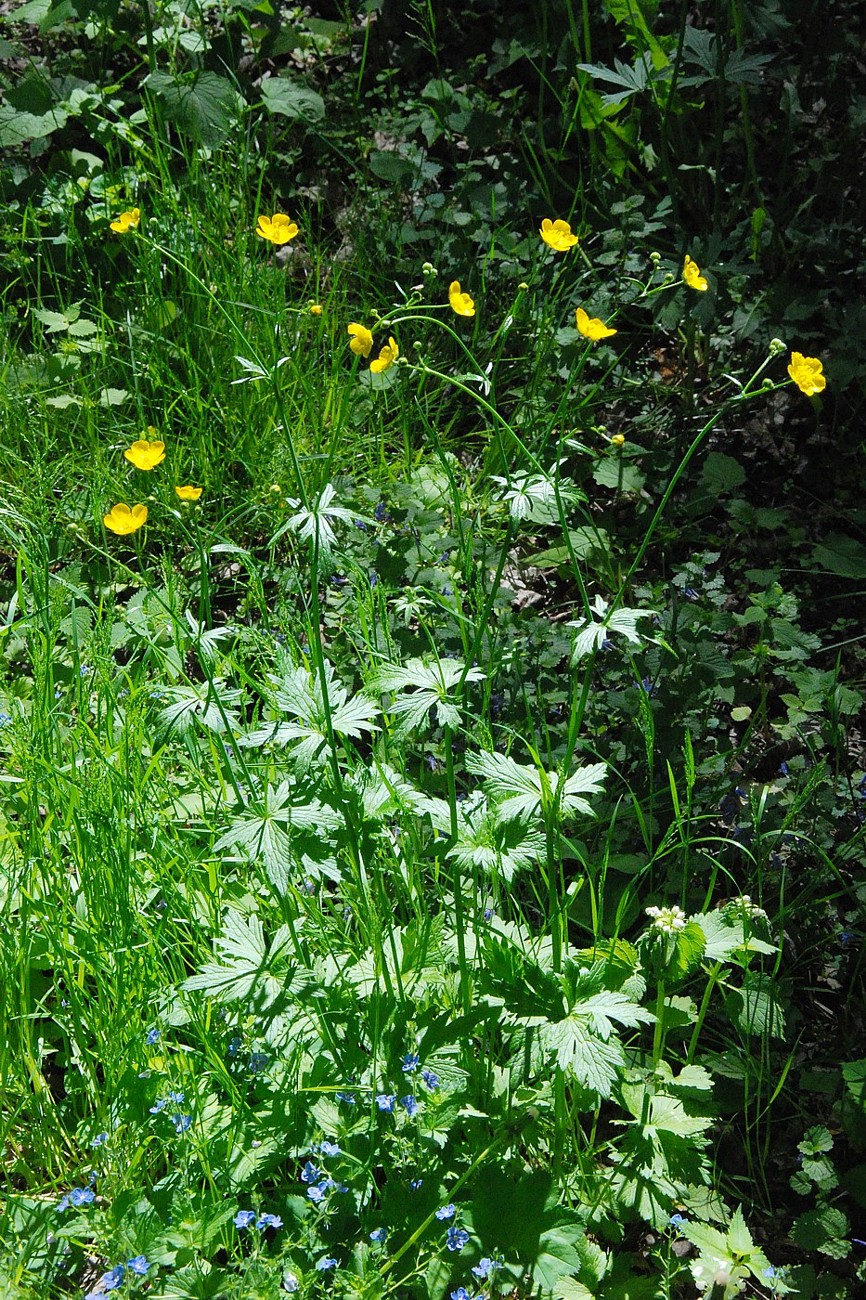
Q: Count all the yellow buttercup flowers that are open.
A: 12